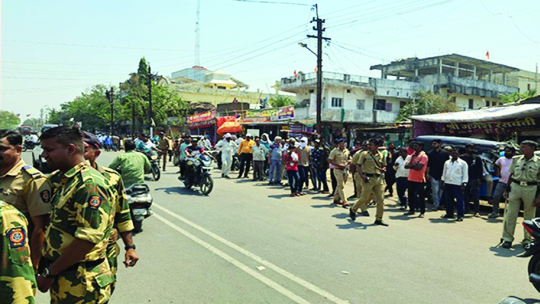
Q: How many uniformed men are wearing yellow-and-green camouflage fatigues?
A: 3